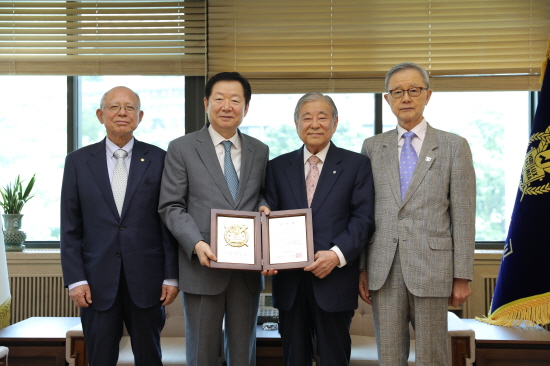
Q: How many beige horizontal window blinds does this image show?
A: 2